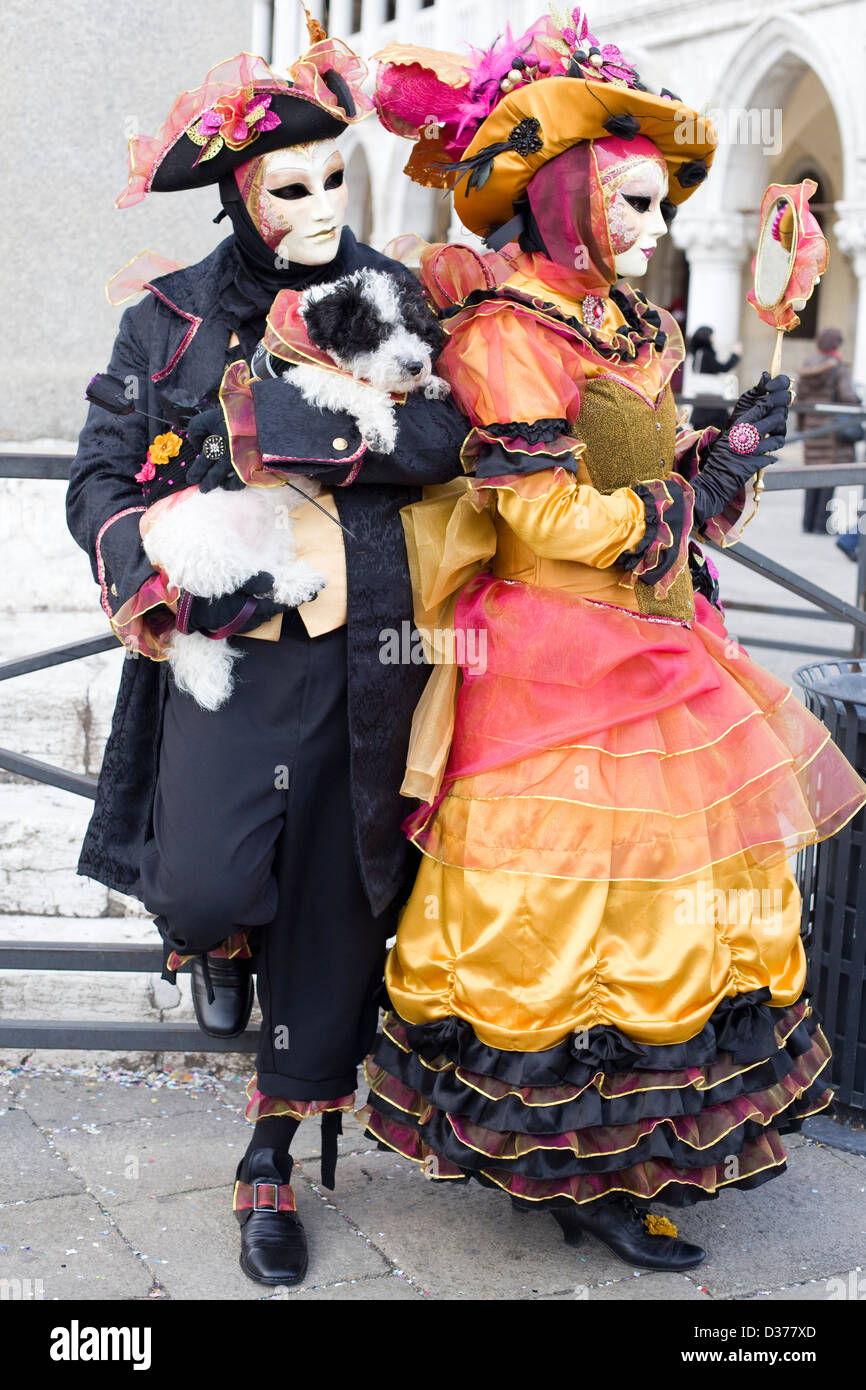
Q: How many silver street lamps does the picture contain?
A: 0